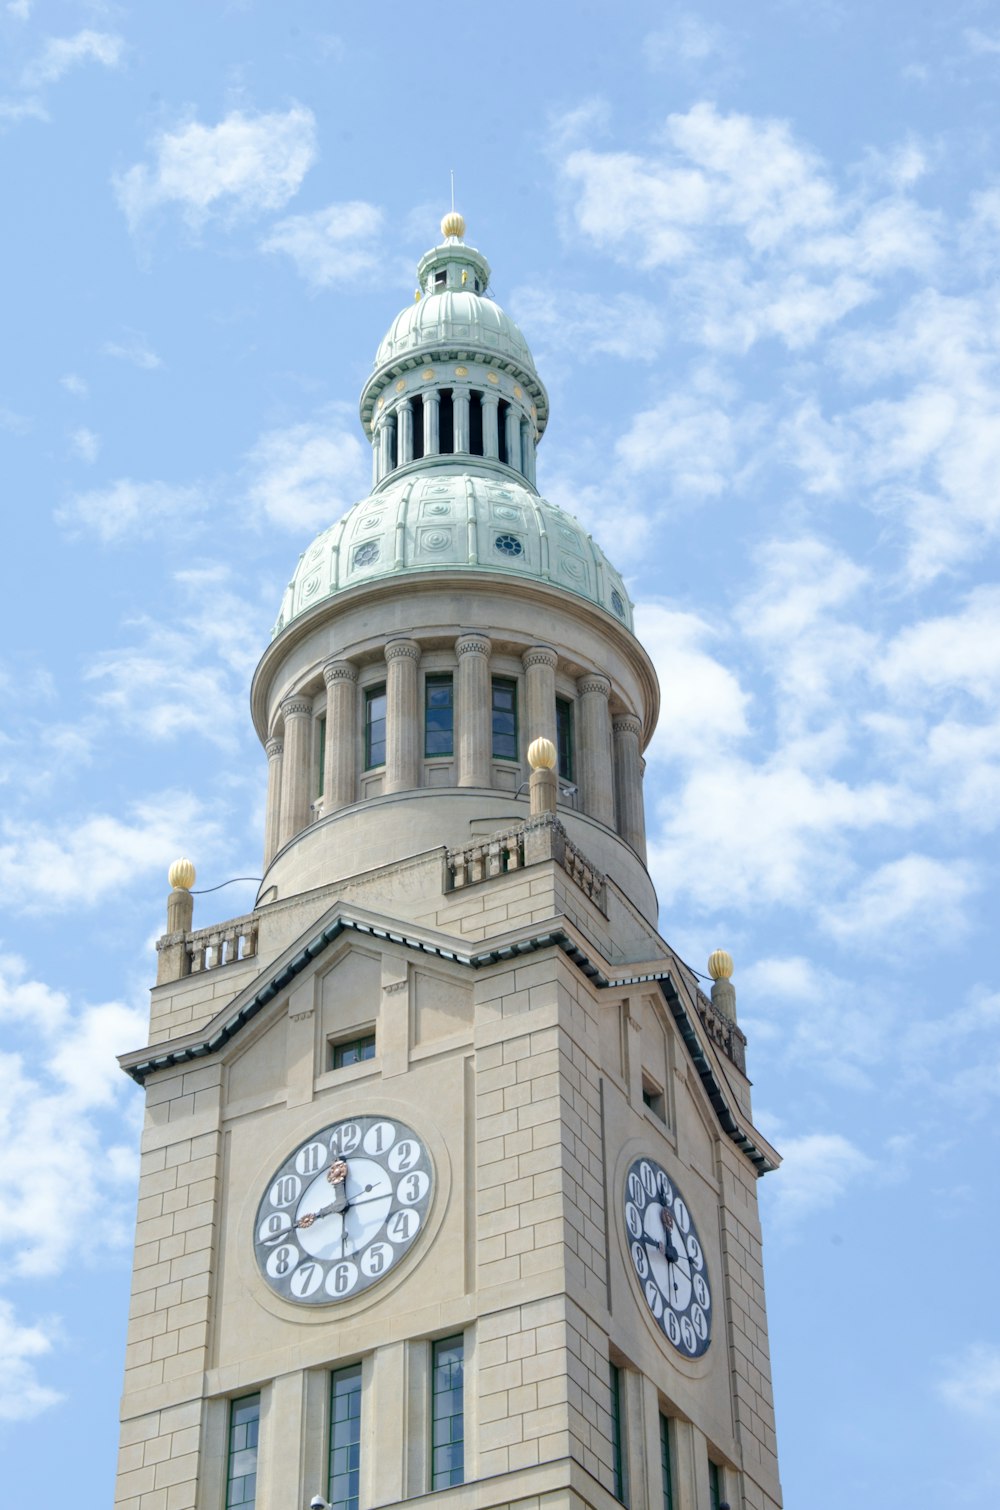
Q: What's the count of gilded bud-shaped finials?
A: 4